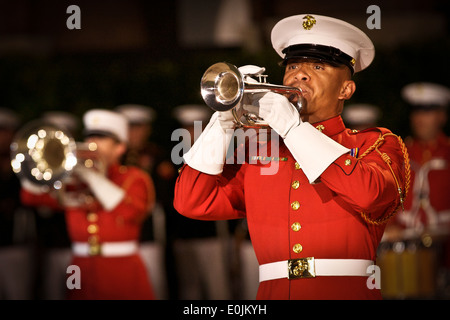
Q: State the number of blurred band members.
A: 7